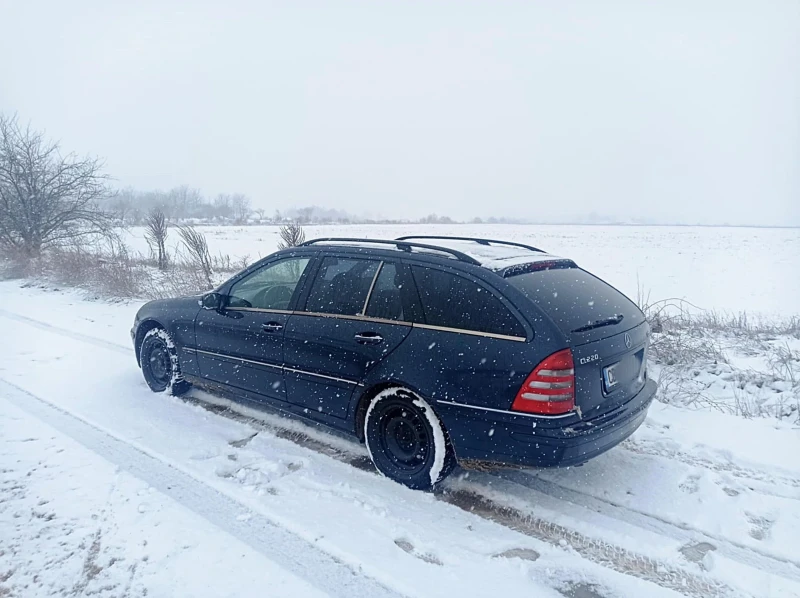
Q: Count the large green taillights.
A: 0